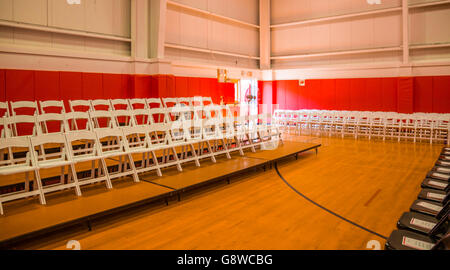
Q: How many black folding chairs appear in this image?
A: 11